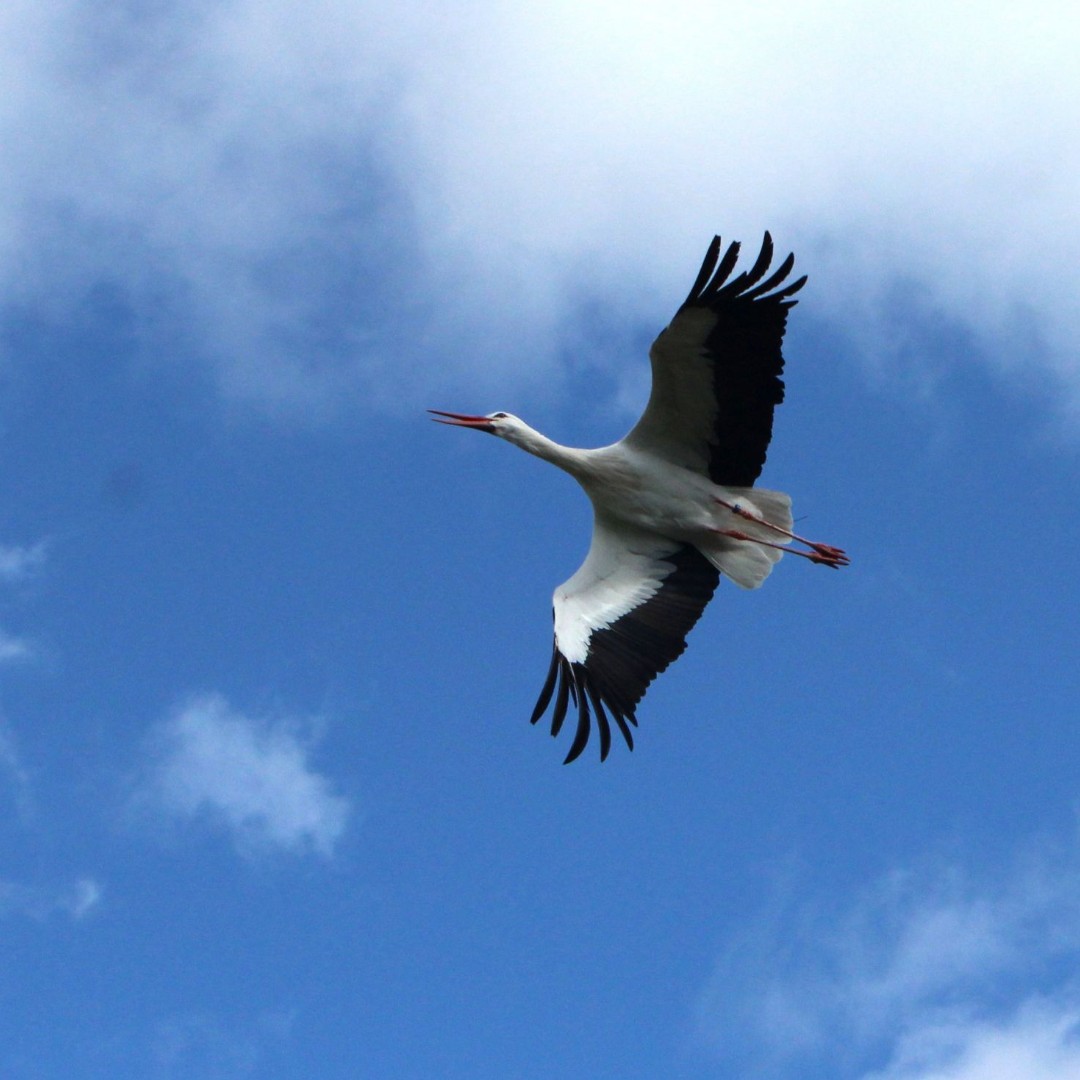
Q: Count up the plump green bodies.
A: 0